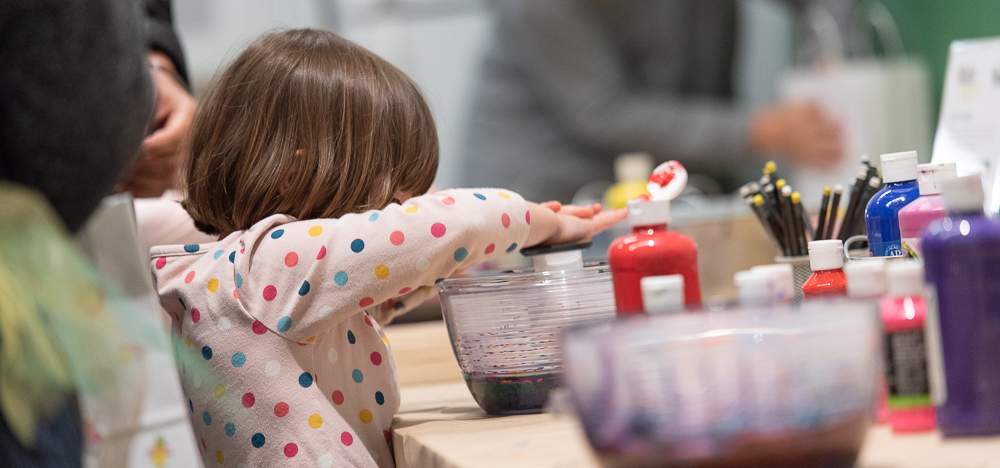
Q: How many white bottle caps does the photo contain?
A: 11